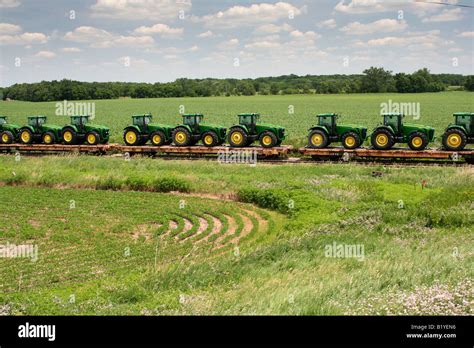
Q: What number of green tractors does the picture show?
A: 9